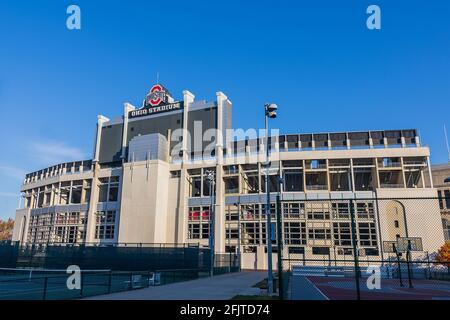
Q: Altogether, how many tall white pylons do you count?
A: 4